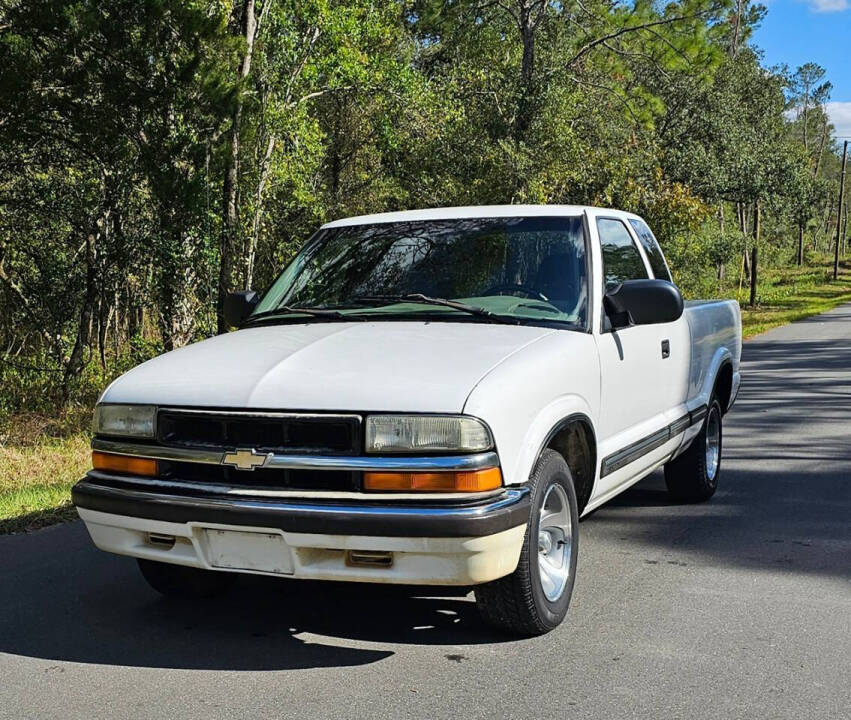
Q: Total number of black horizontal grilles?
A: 2